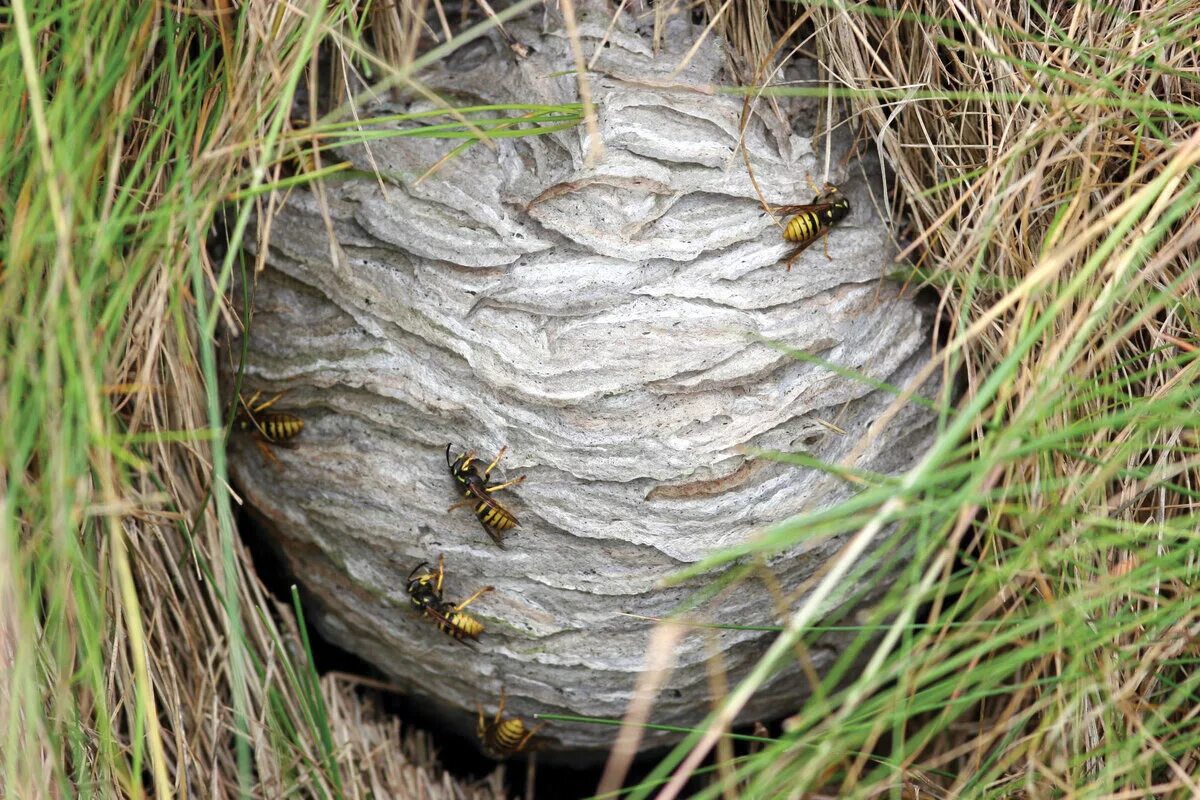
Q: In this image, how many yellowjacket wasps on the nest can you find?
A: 5